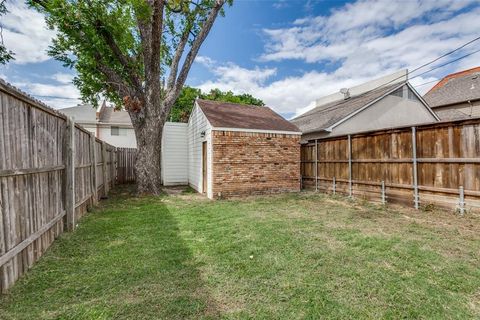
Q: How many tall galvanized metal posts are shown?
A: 3